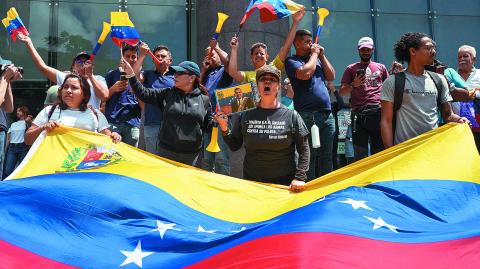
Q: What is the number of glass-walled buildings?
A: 1